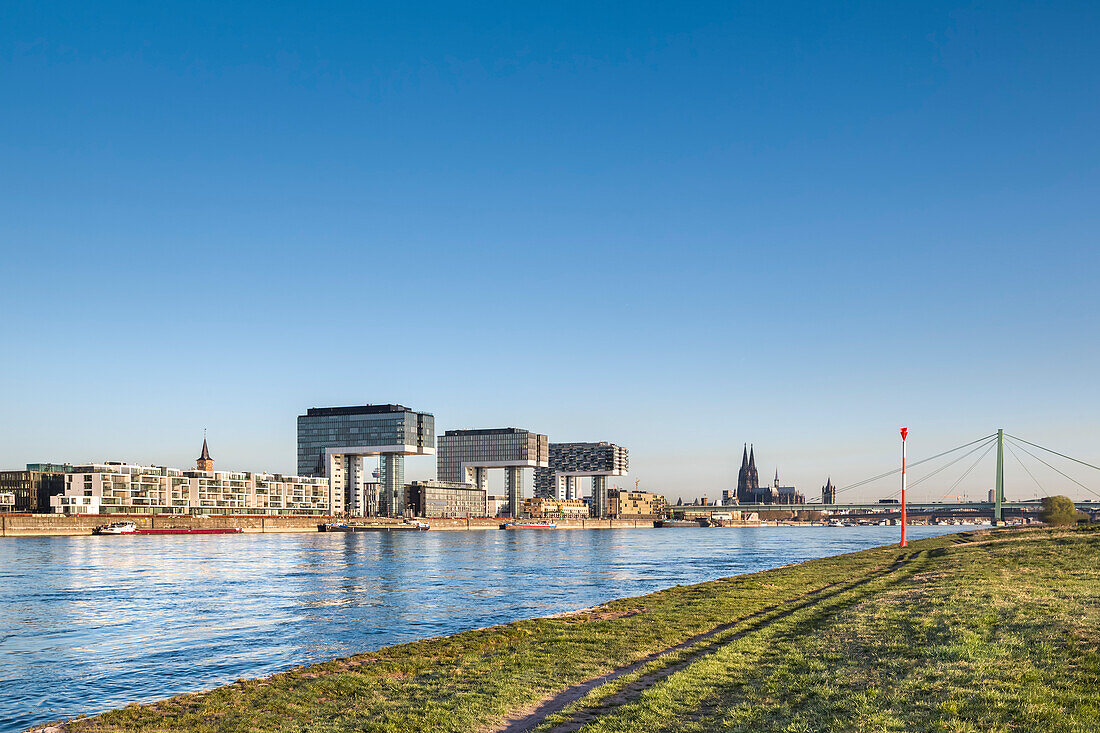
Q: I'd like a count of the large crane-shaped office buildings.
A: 3